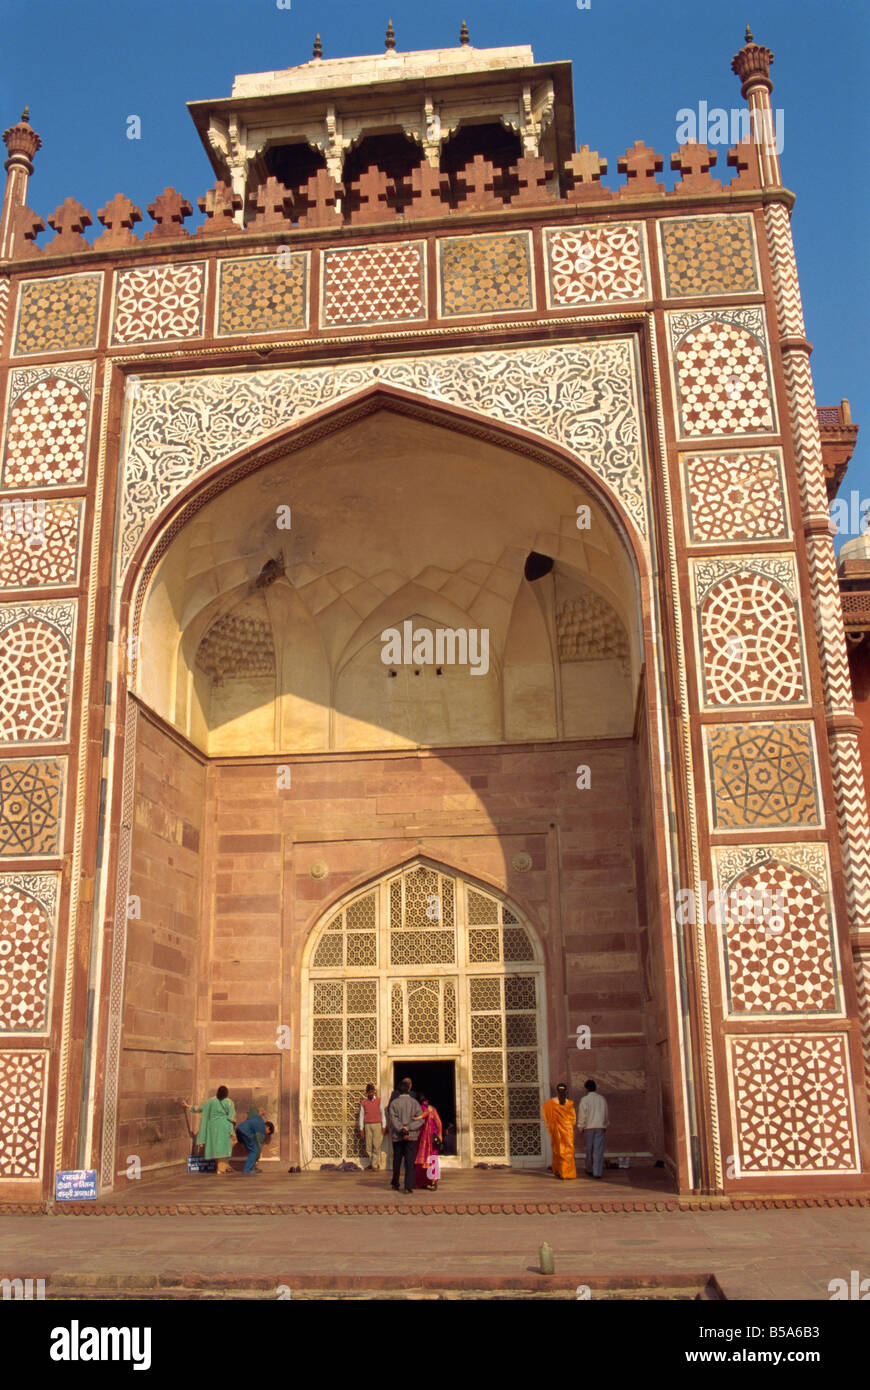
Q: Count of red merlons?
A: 15